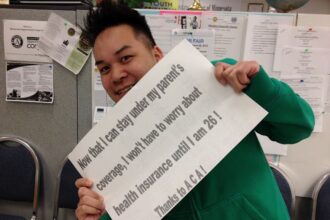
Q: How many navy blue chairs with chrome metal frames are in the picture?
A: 4